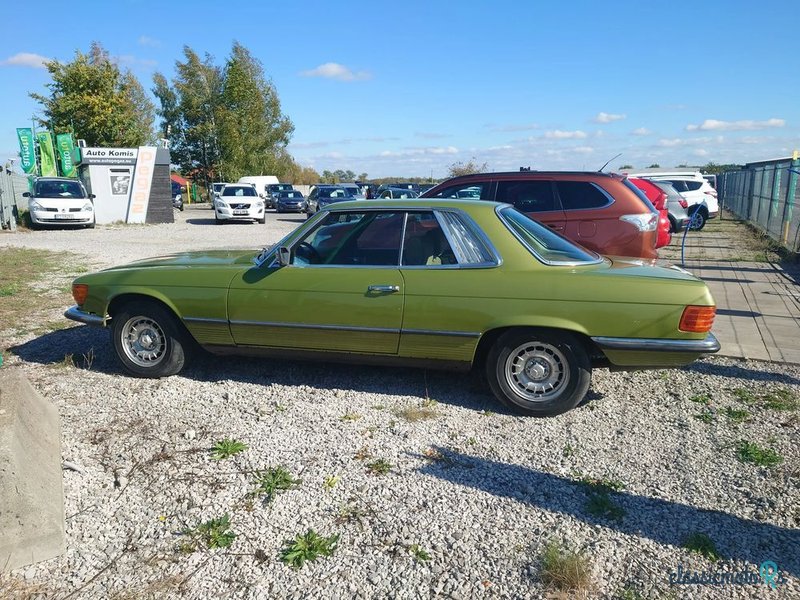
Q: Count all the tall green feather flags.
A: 3